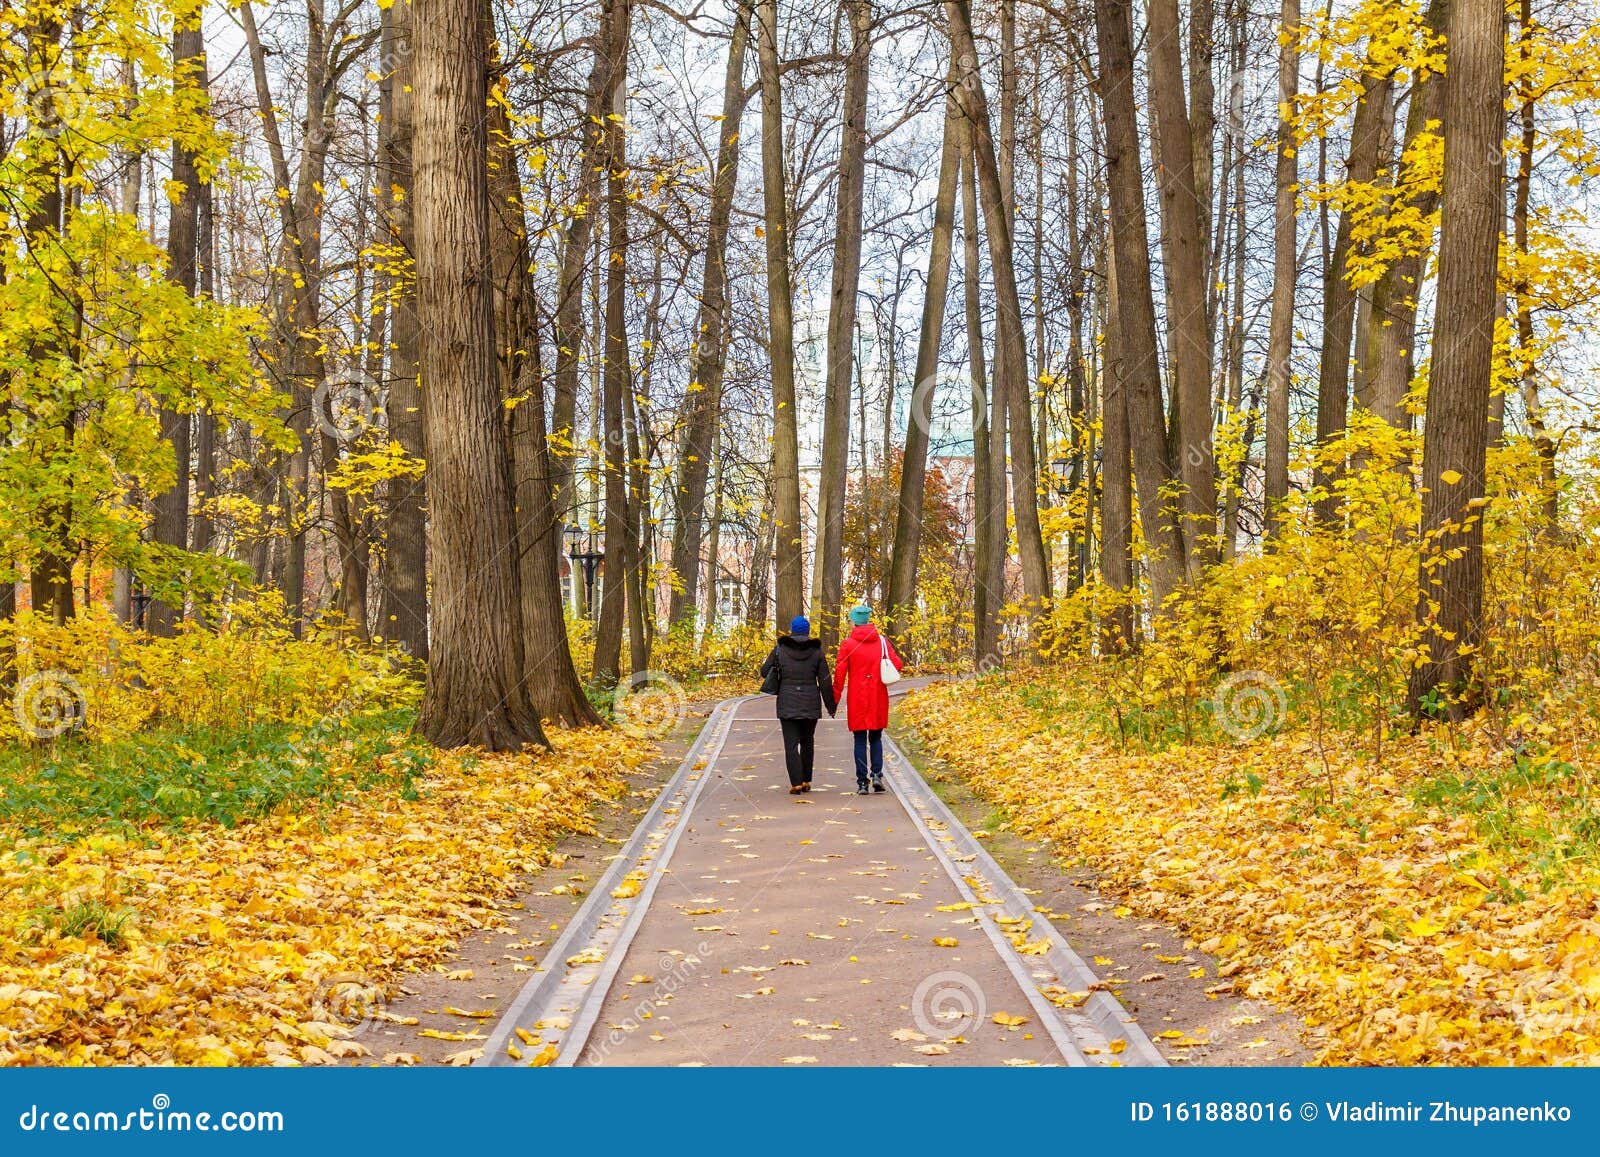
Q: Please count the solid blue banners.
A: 1